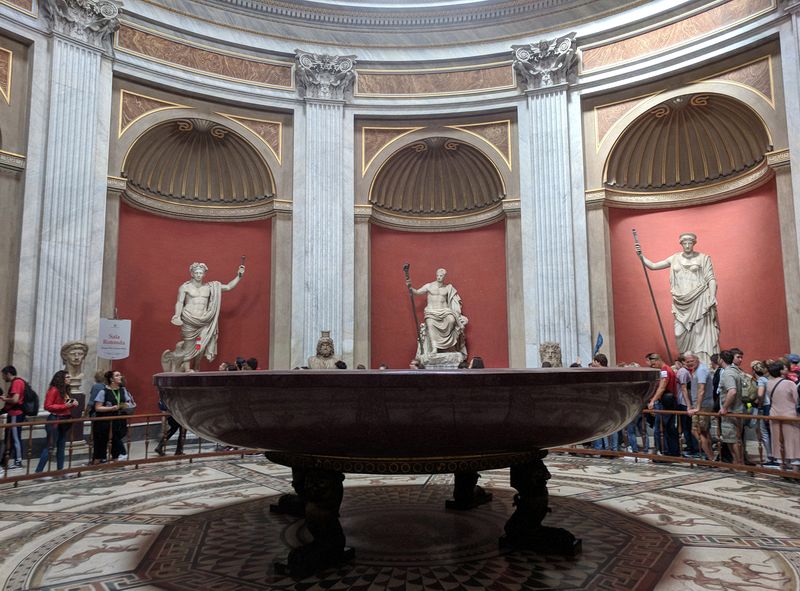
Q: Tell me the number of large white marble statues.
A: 3